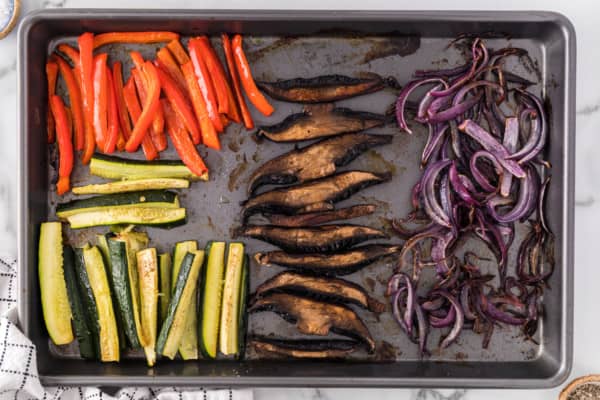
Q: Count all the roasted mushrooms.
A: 10